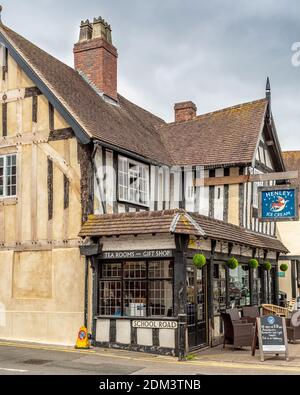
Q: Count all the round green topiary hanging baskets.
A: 5